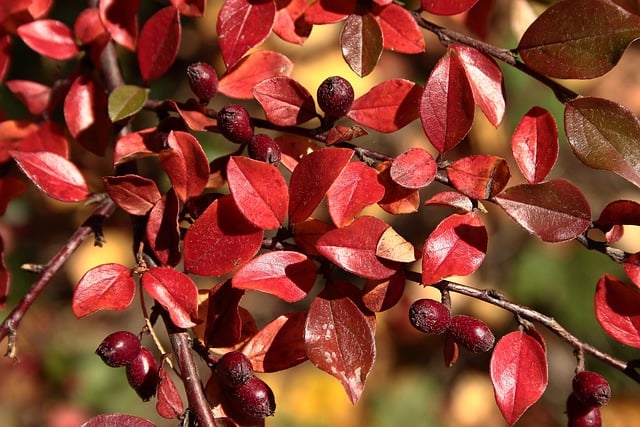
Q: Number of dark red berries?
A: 12